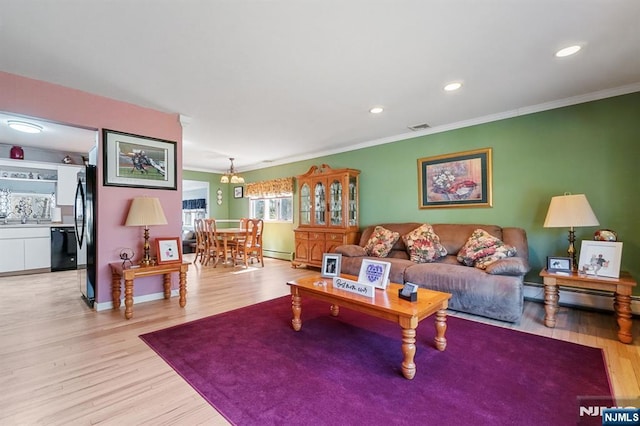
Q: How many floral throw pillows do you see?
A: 3